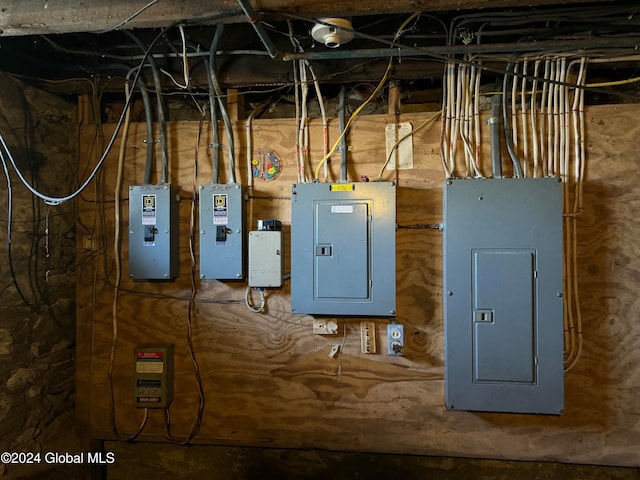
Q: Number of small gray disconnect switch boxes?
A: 2